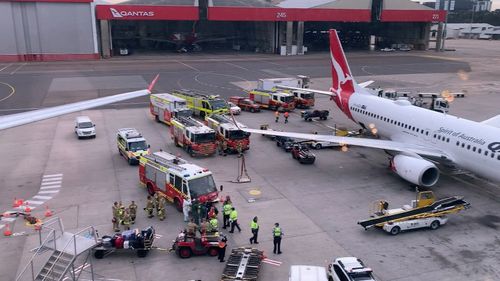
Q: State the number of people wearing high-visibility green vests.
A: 5